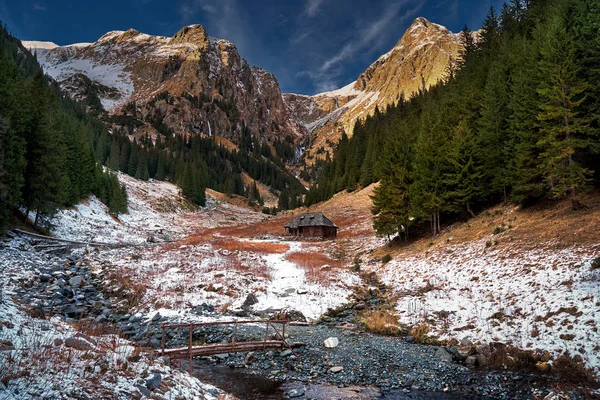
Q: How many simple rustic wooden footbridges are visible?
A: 1